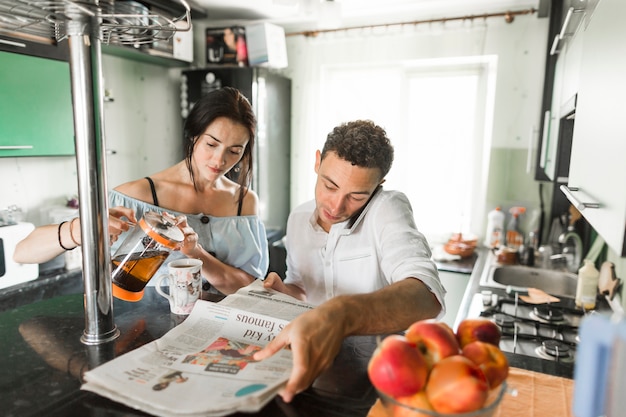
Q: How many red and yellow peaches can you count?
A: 6